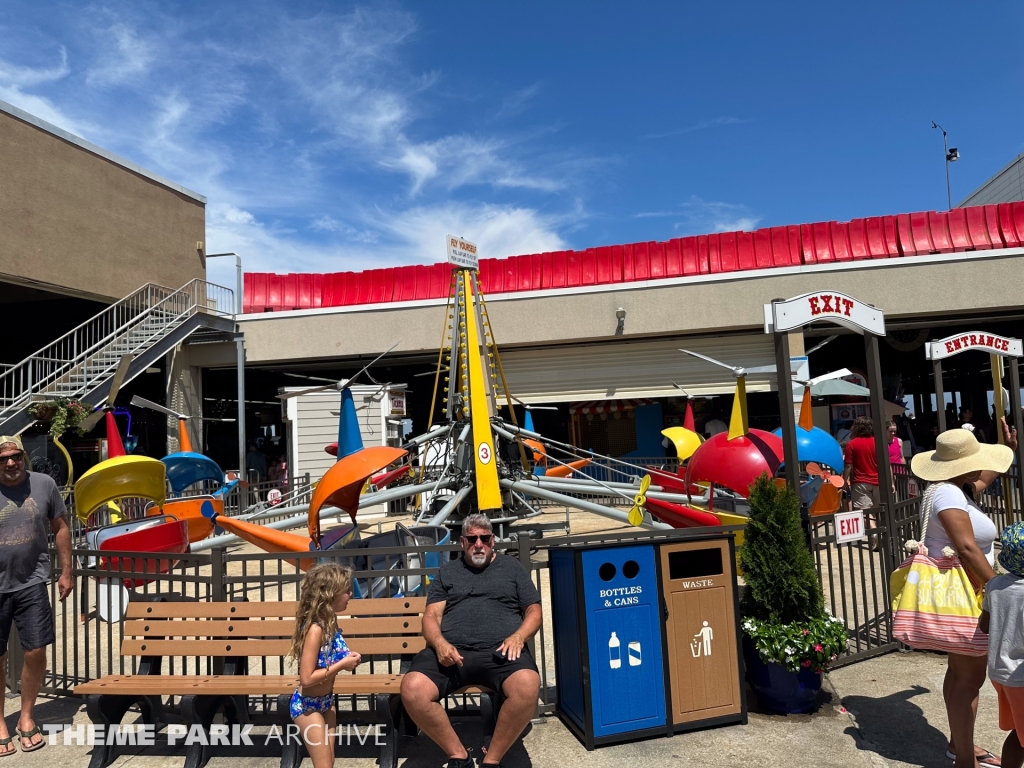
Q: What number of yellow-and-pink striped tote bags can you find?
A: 1